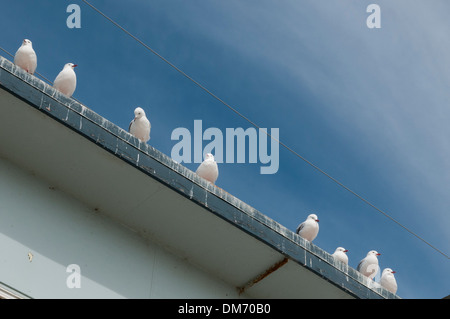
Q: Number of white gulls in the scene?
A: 8